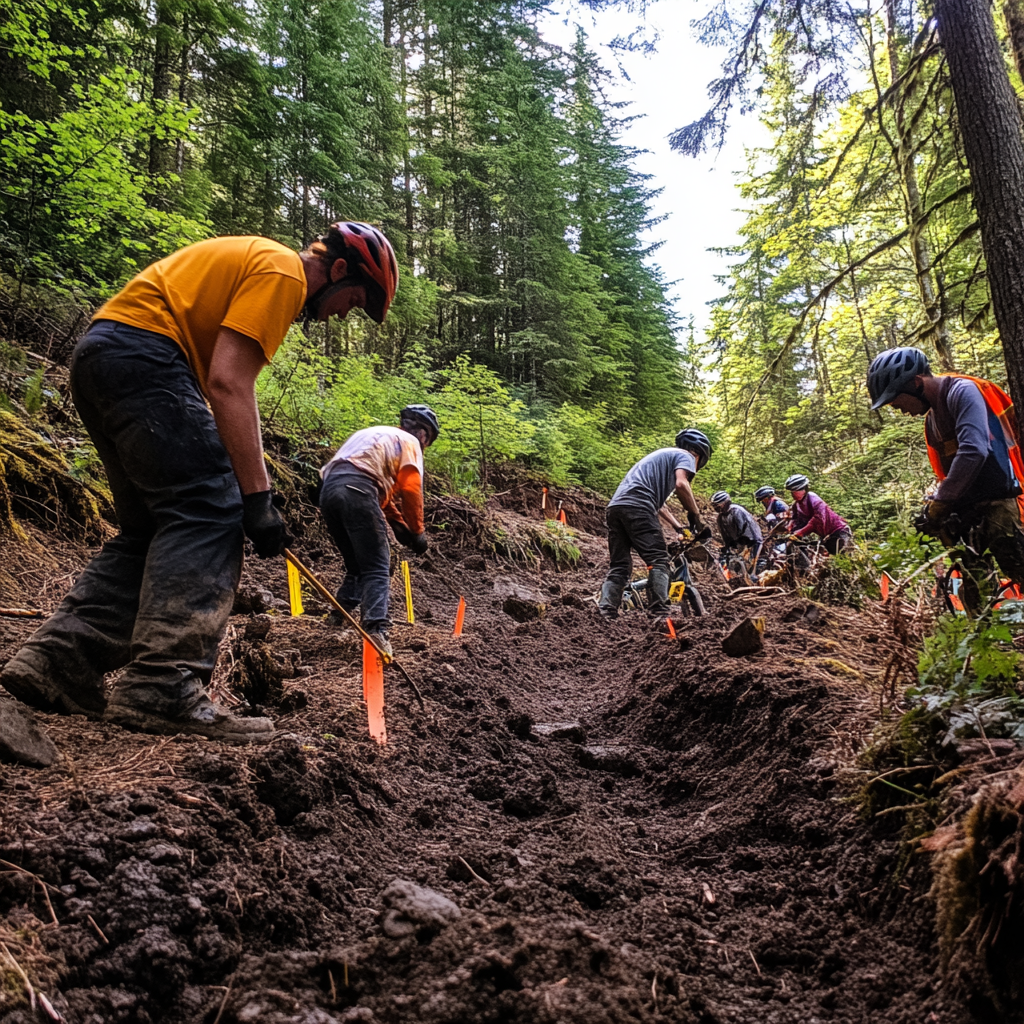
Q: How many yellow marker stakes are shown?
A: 2